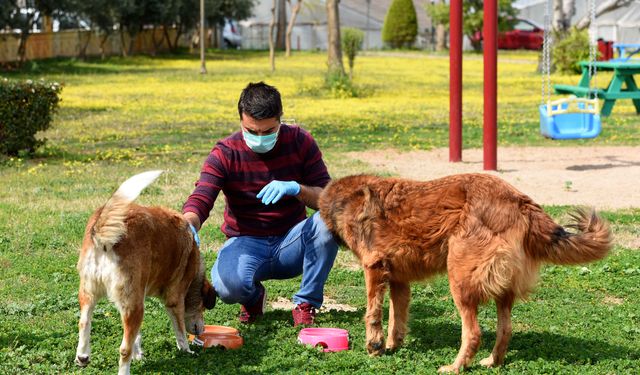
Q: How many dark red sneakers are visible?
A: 2